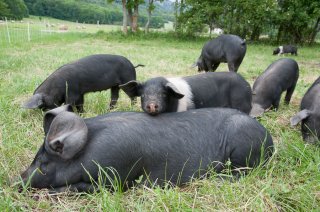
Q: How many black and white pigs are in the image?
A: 2